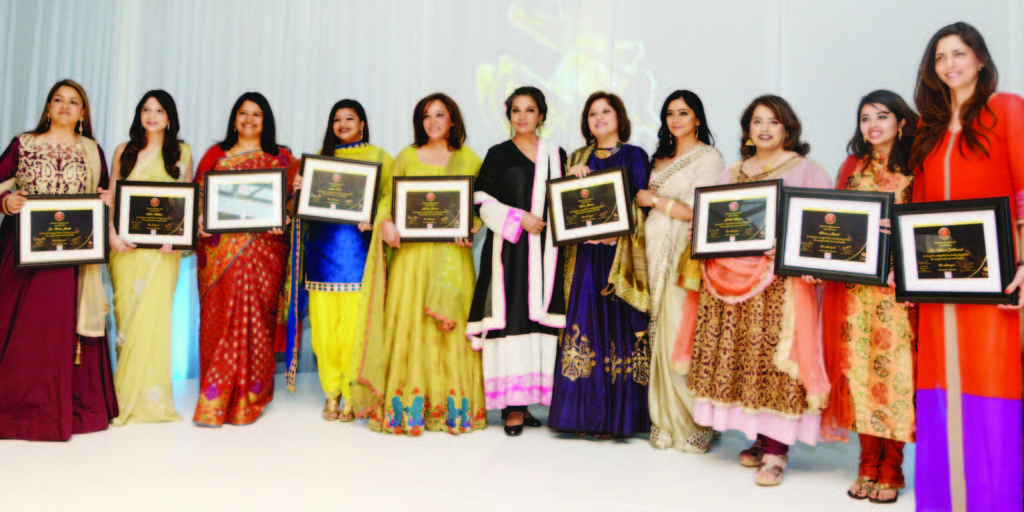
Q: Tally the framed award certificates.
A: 9